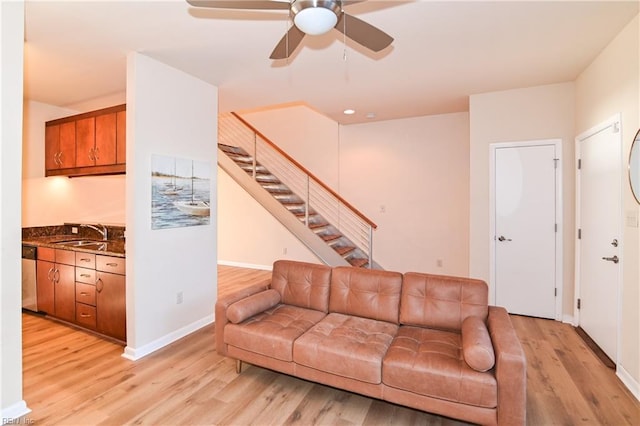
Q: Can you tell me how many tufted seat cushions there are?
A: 3